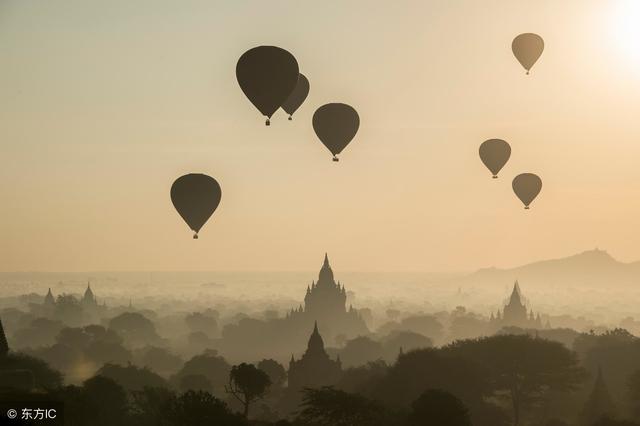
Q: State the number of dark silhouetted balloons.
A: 7